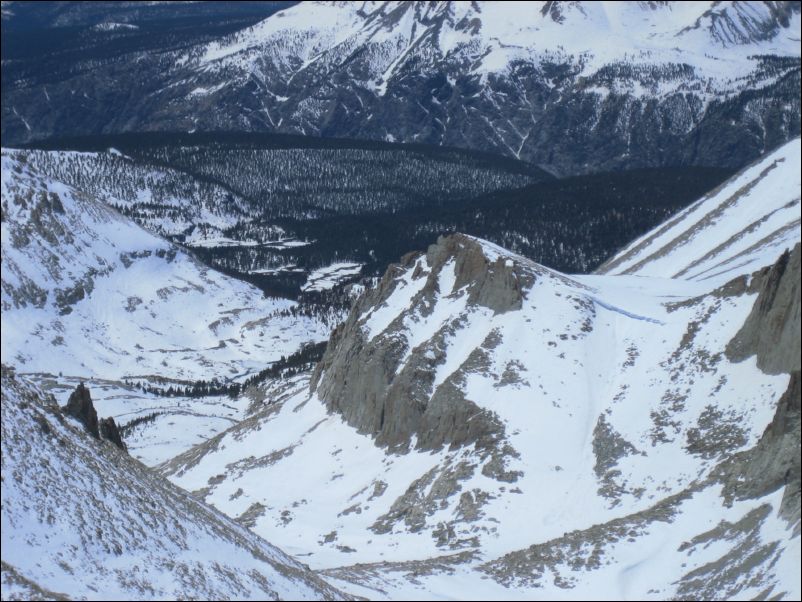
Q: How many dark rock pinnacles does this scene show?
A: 2